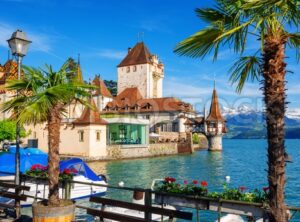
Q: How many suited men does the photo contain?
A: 0